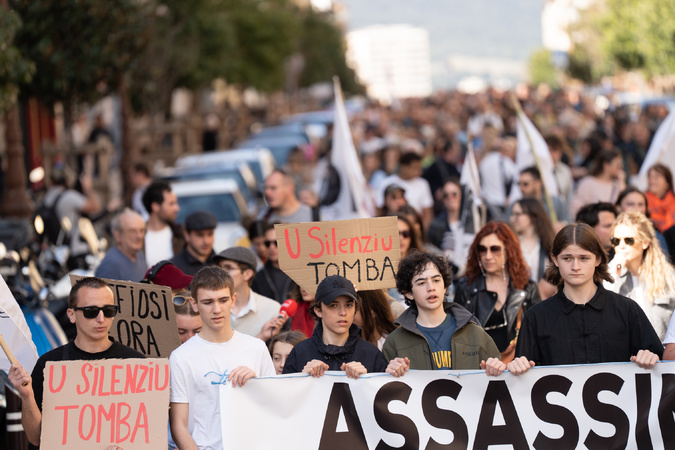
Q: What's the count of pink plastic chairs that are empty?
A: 0